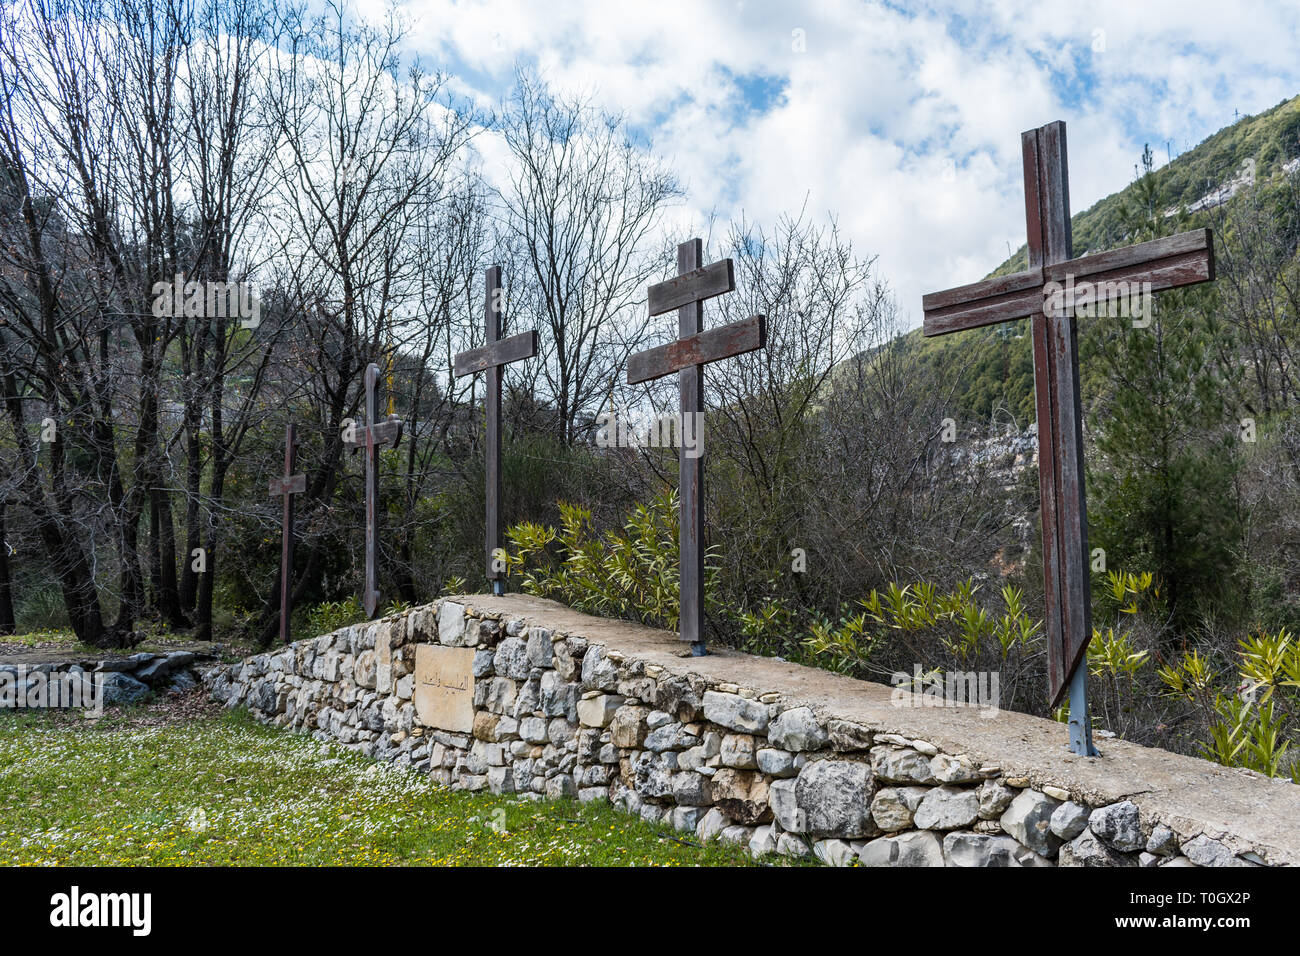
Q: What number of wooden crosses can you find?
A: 5